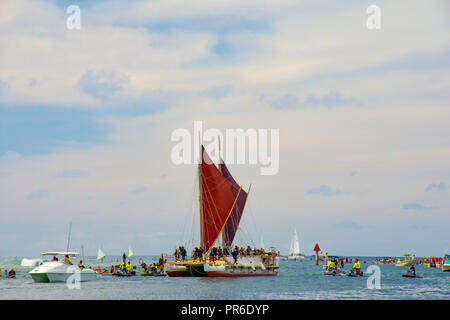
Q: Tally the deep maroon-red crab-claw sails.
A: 2